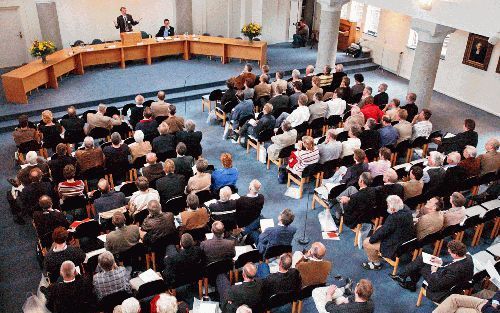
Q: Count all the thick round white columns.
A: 2